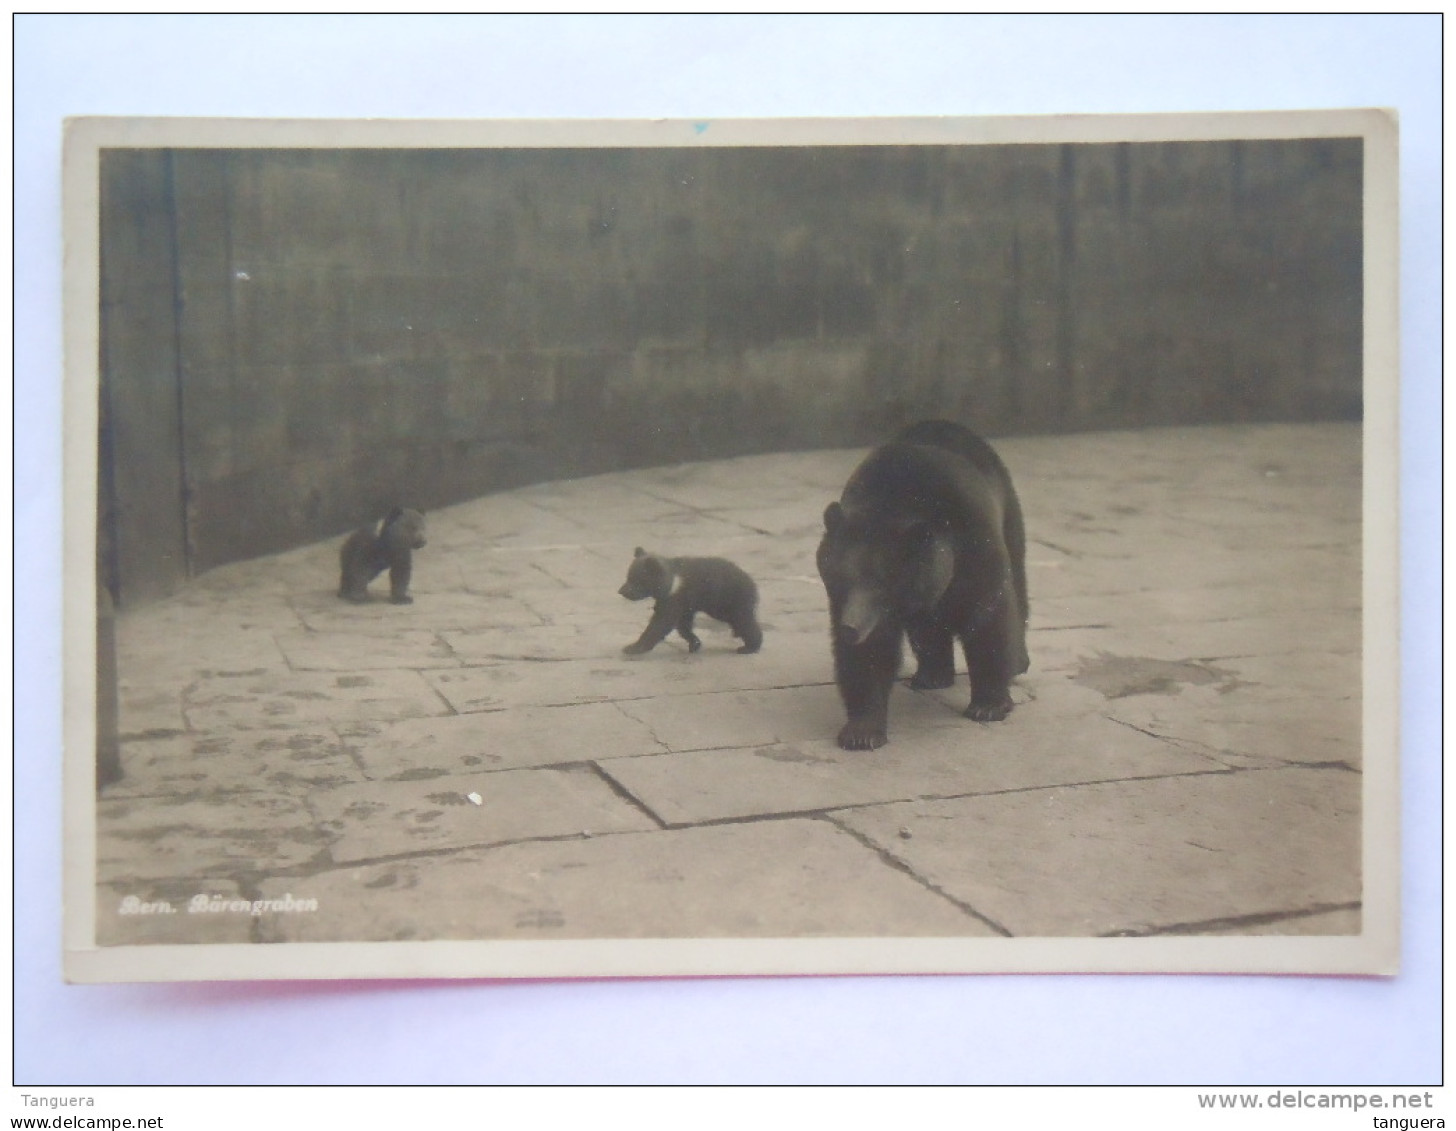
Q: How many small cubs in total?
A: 2